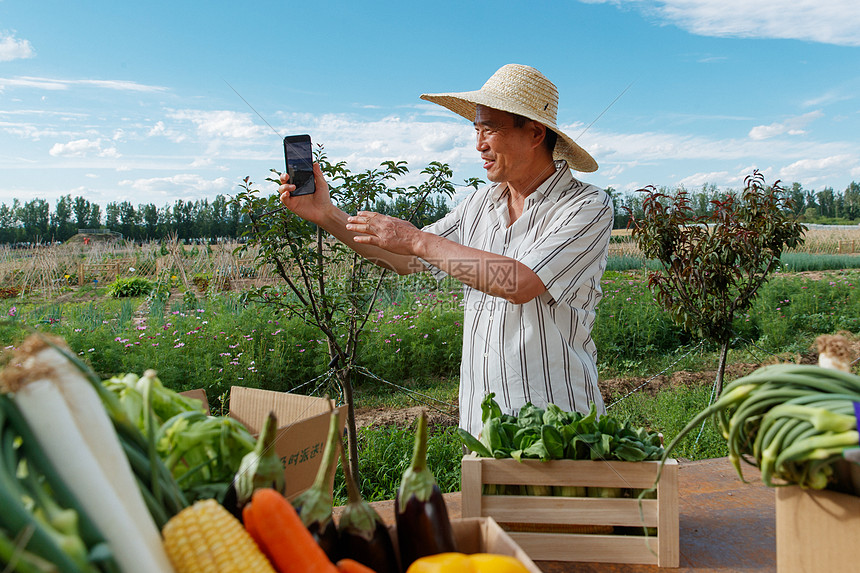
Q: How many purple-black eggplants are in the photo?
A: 4